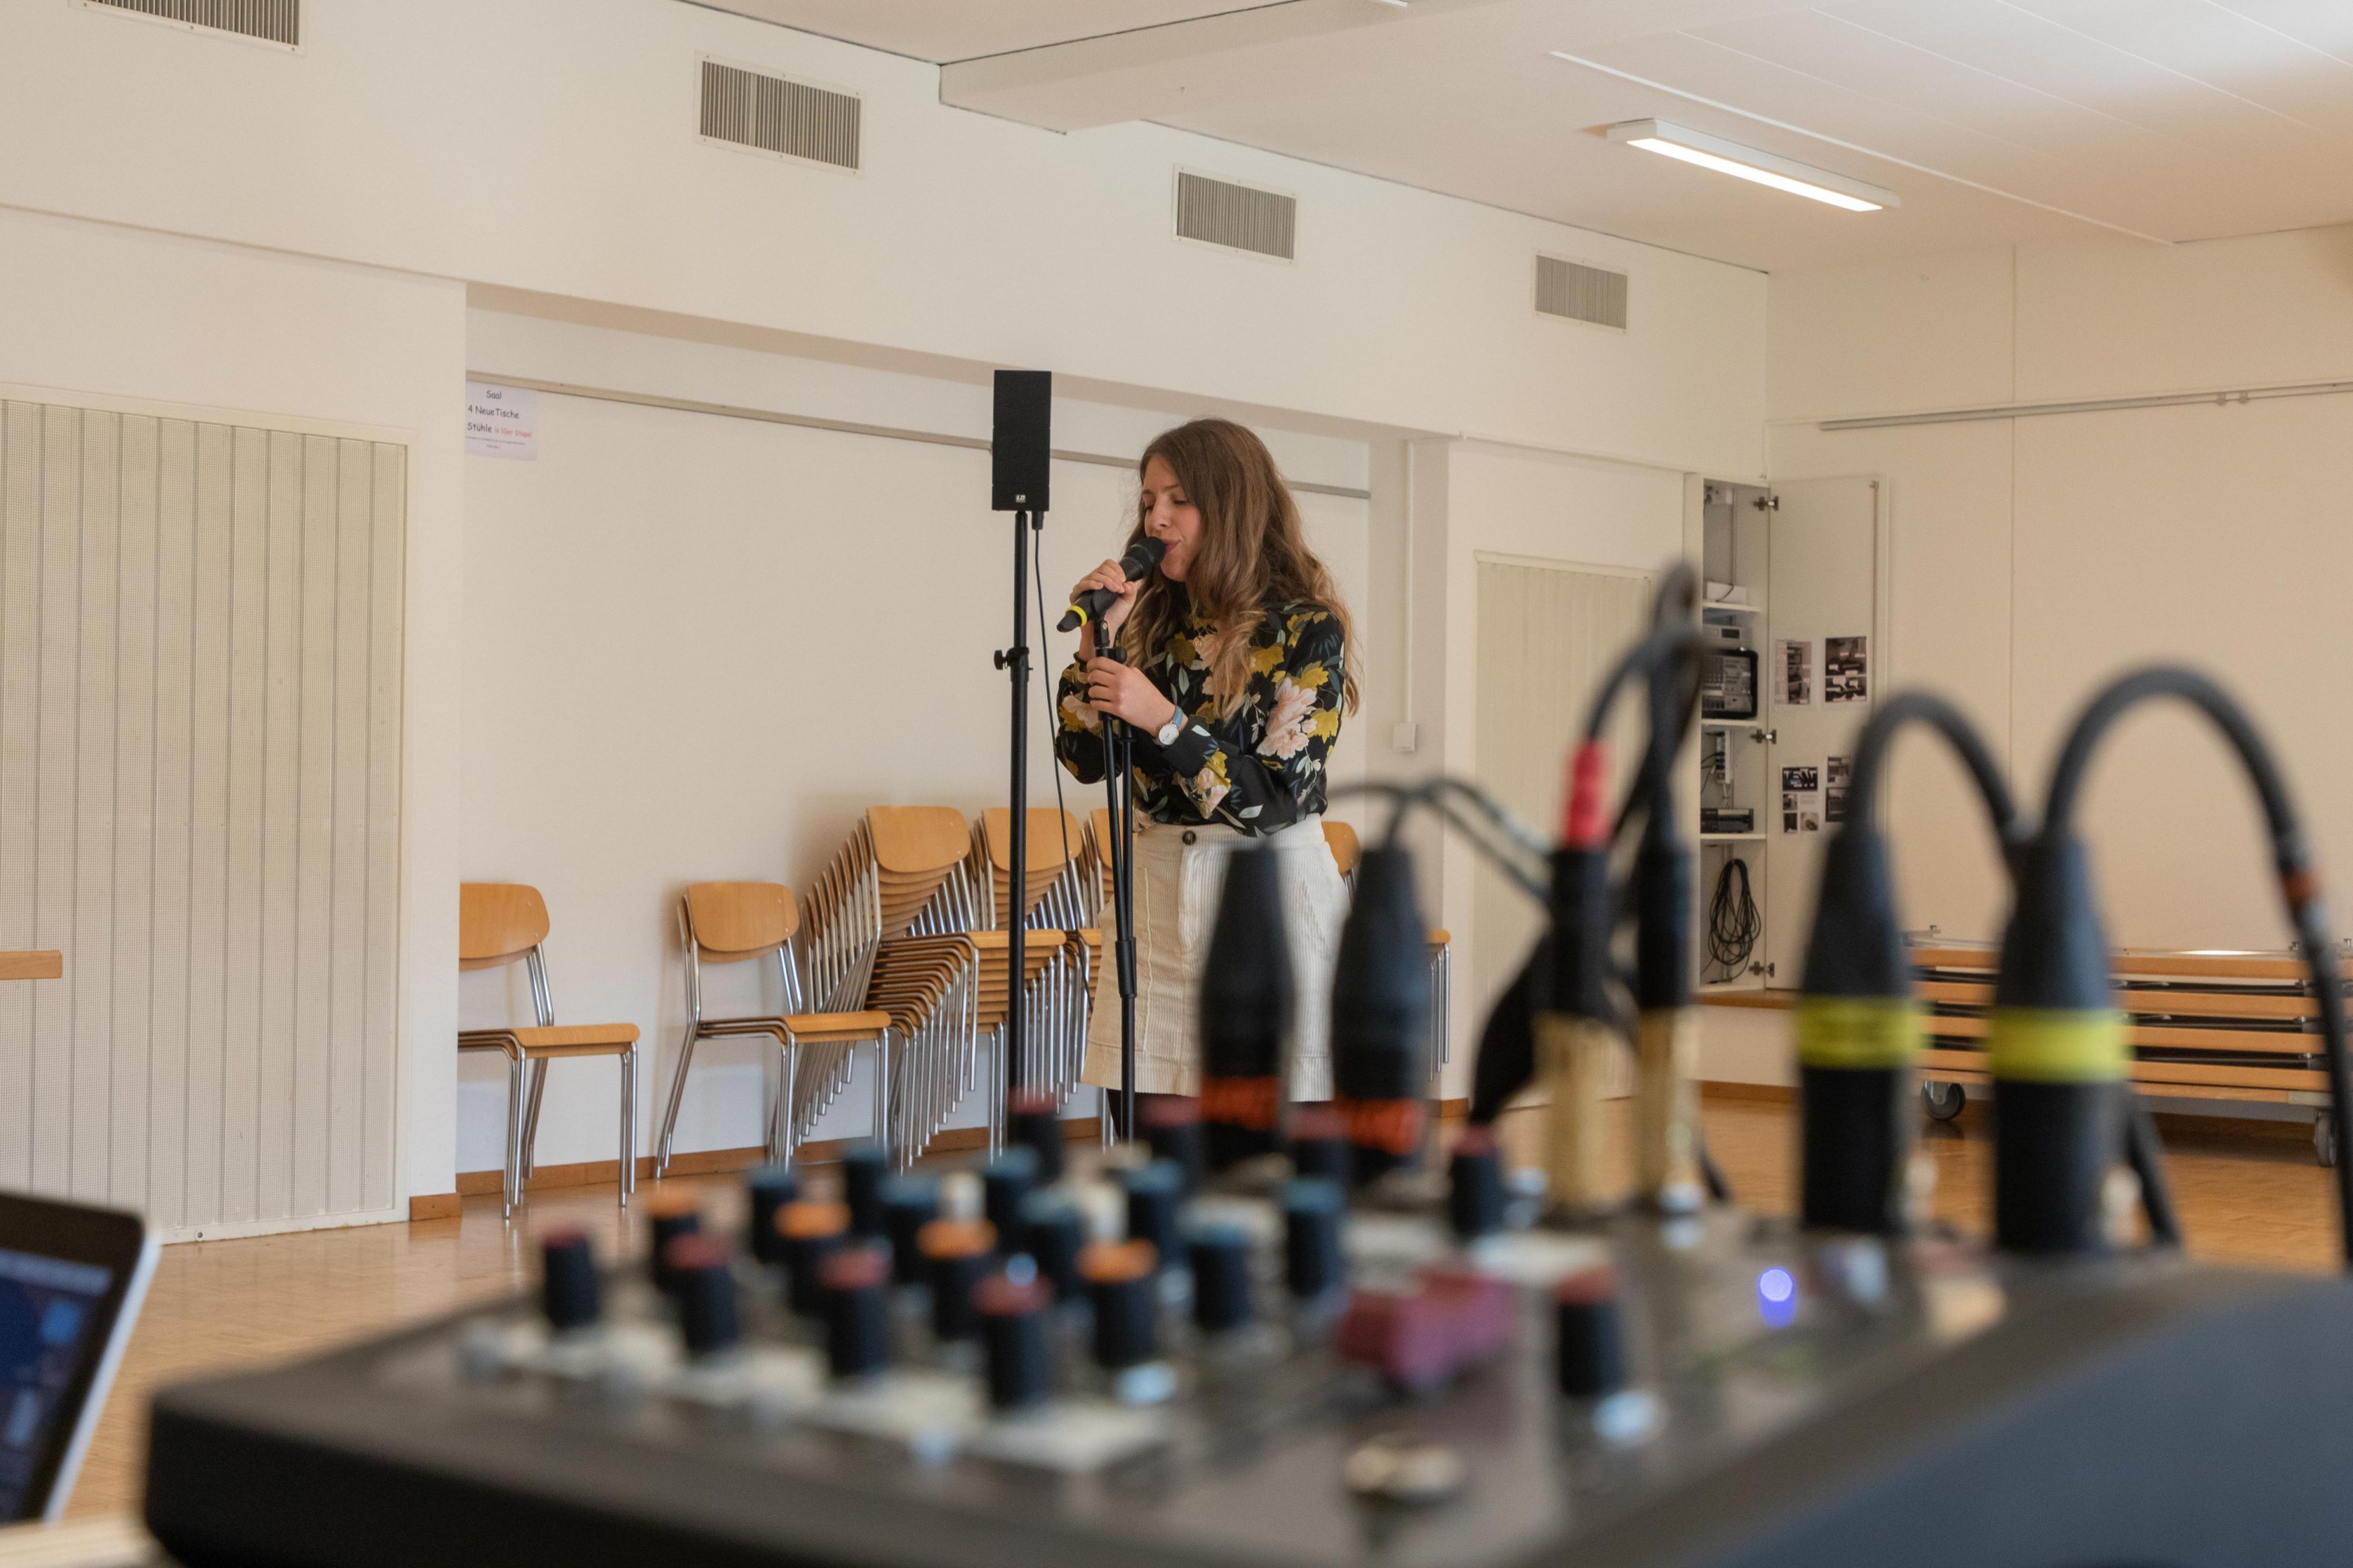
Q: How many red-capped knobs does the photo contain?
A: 9